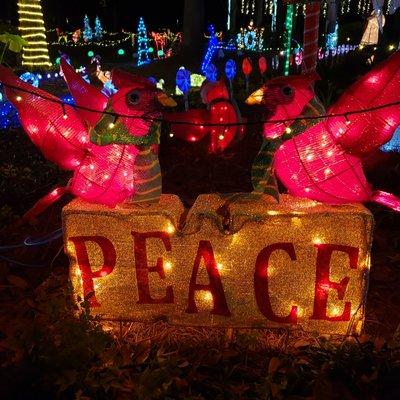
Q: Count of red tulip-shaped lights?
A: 2